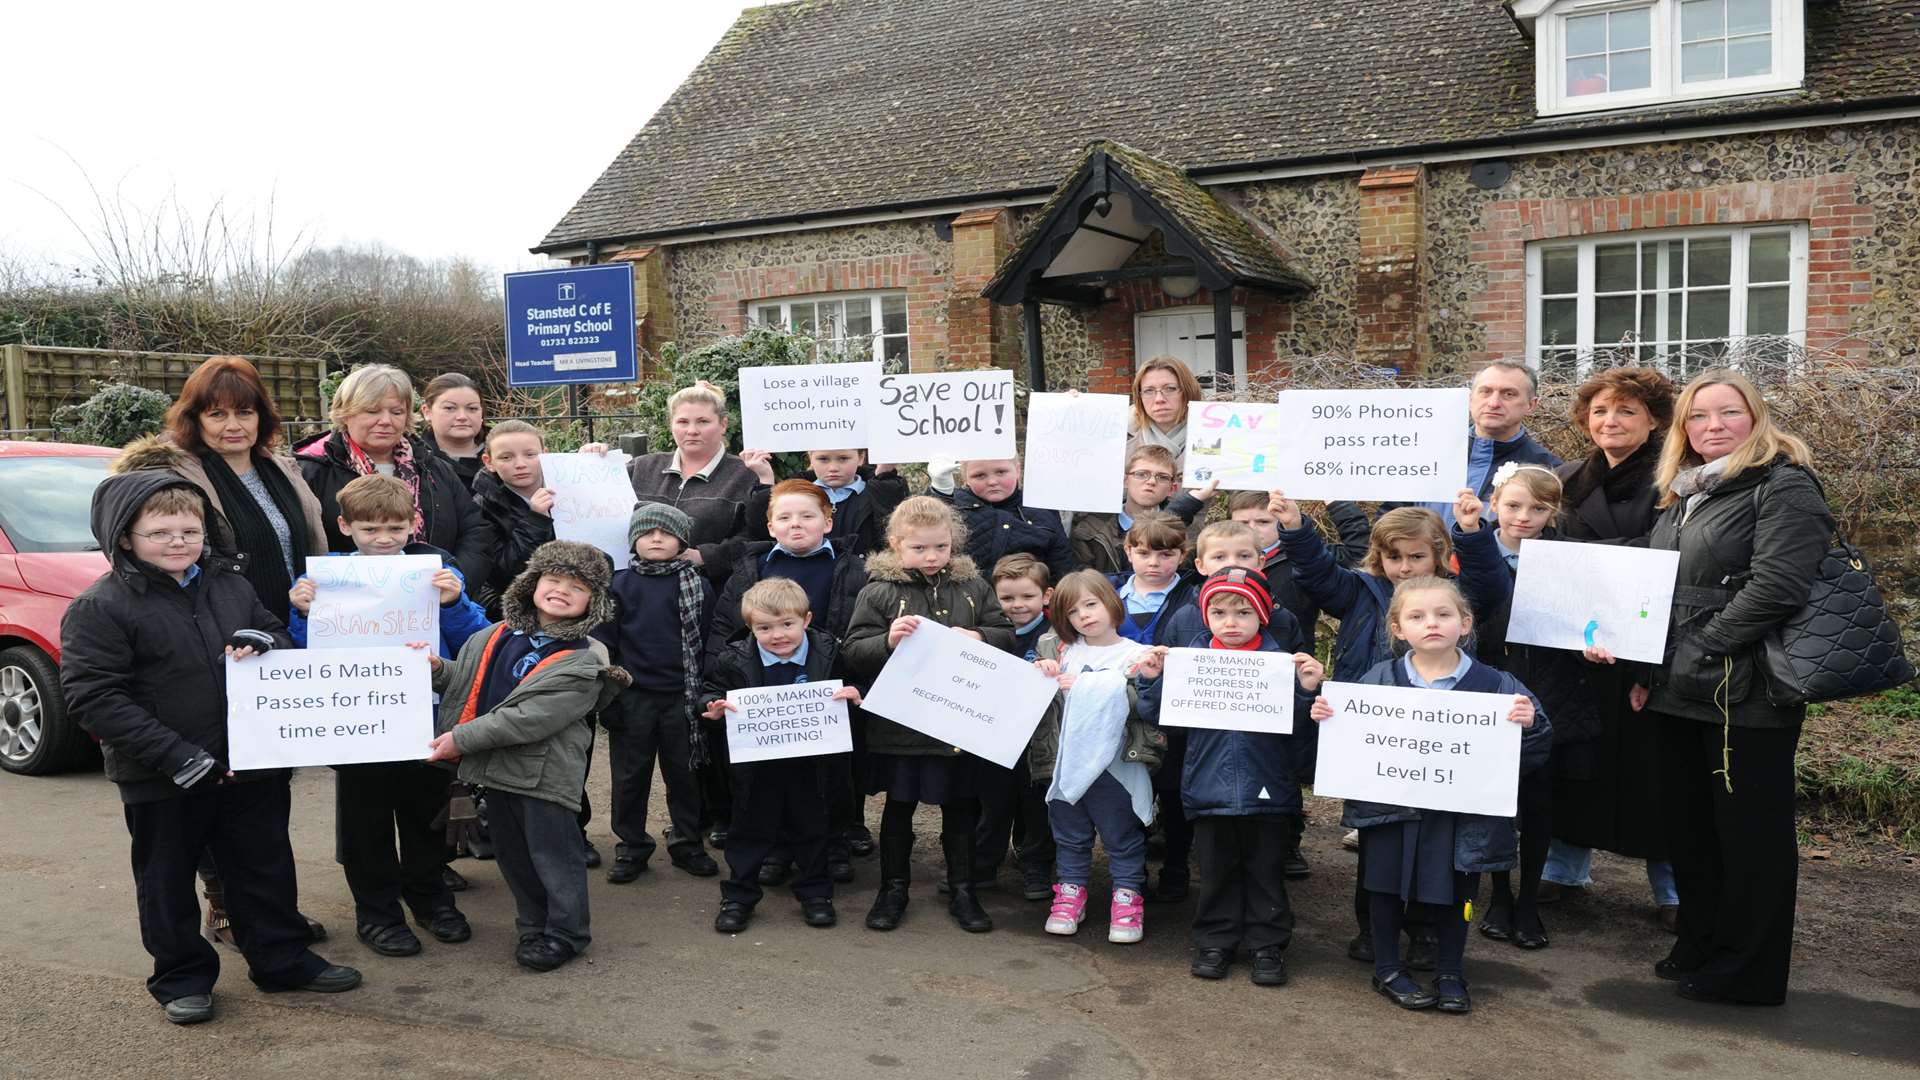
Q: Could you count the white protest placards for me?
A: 13